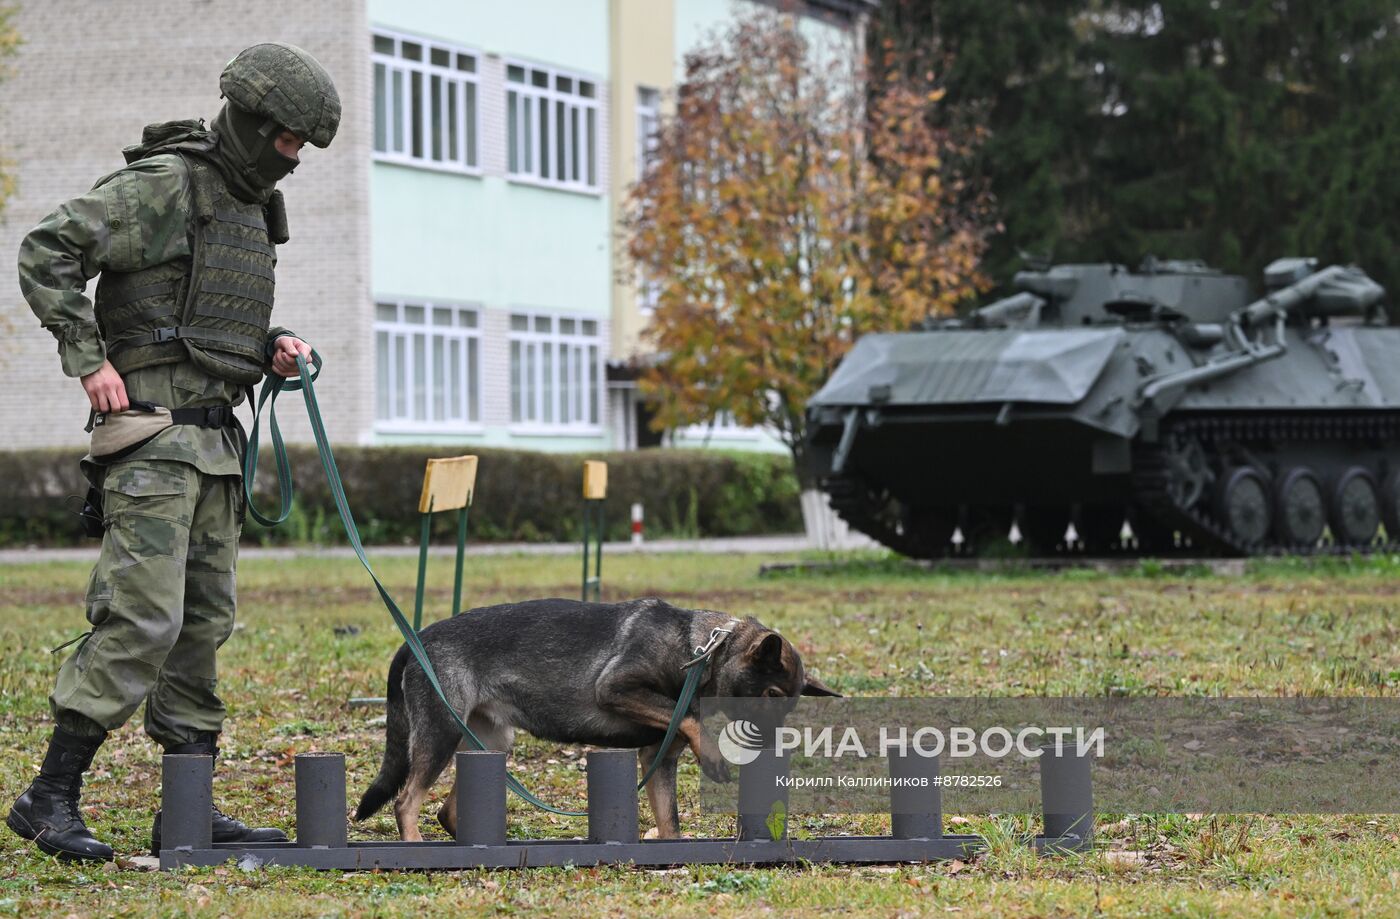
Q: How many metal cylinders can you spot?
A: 7